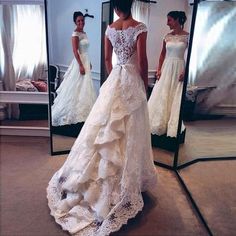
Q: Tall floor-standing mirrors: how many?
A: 3